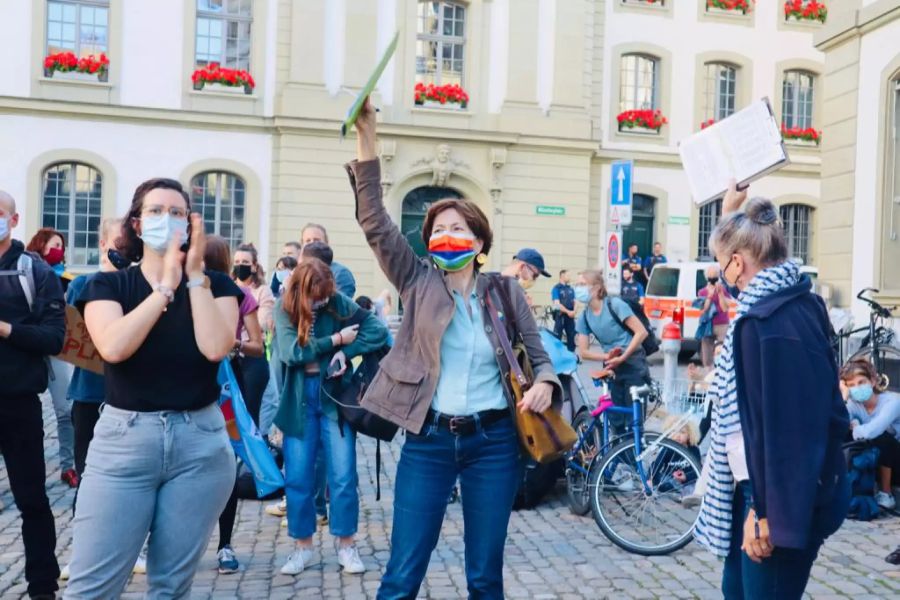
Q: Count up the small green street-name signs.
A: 2